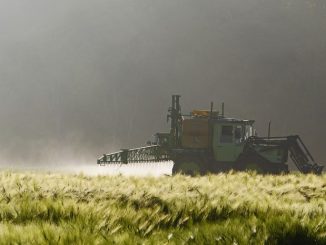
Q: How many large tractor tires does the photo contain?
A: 2